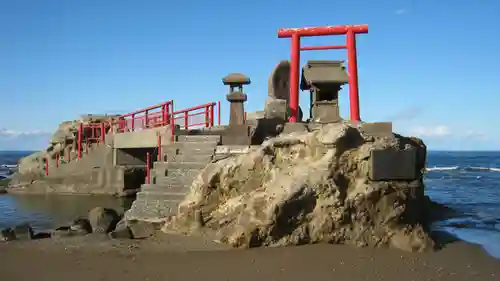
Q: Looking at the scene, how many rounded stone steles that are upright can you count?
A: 1